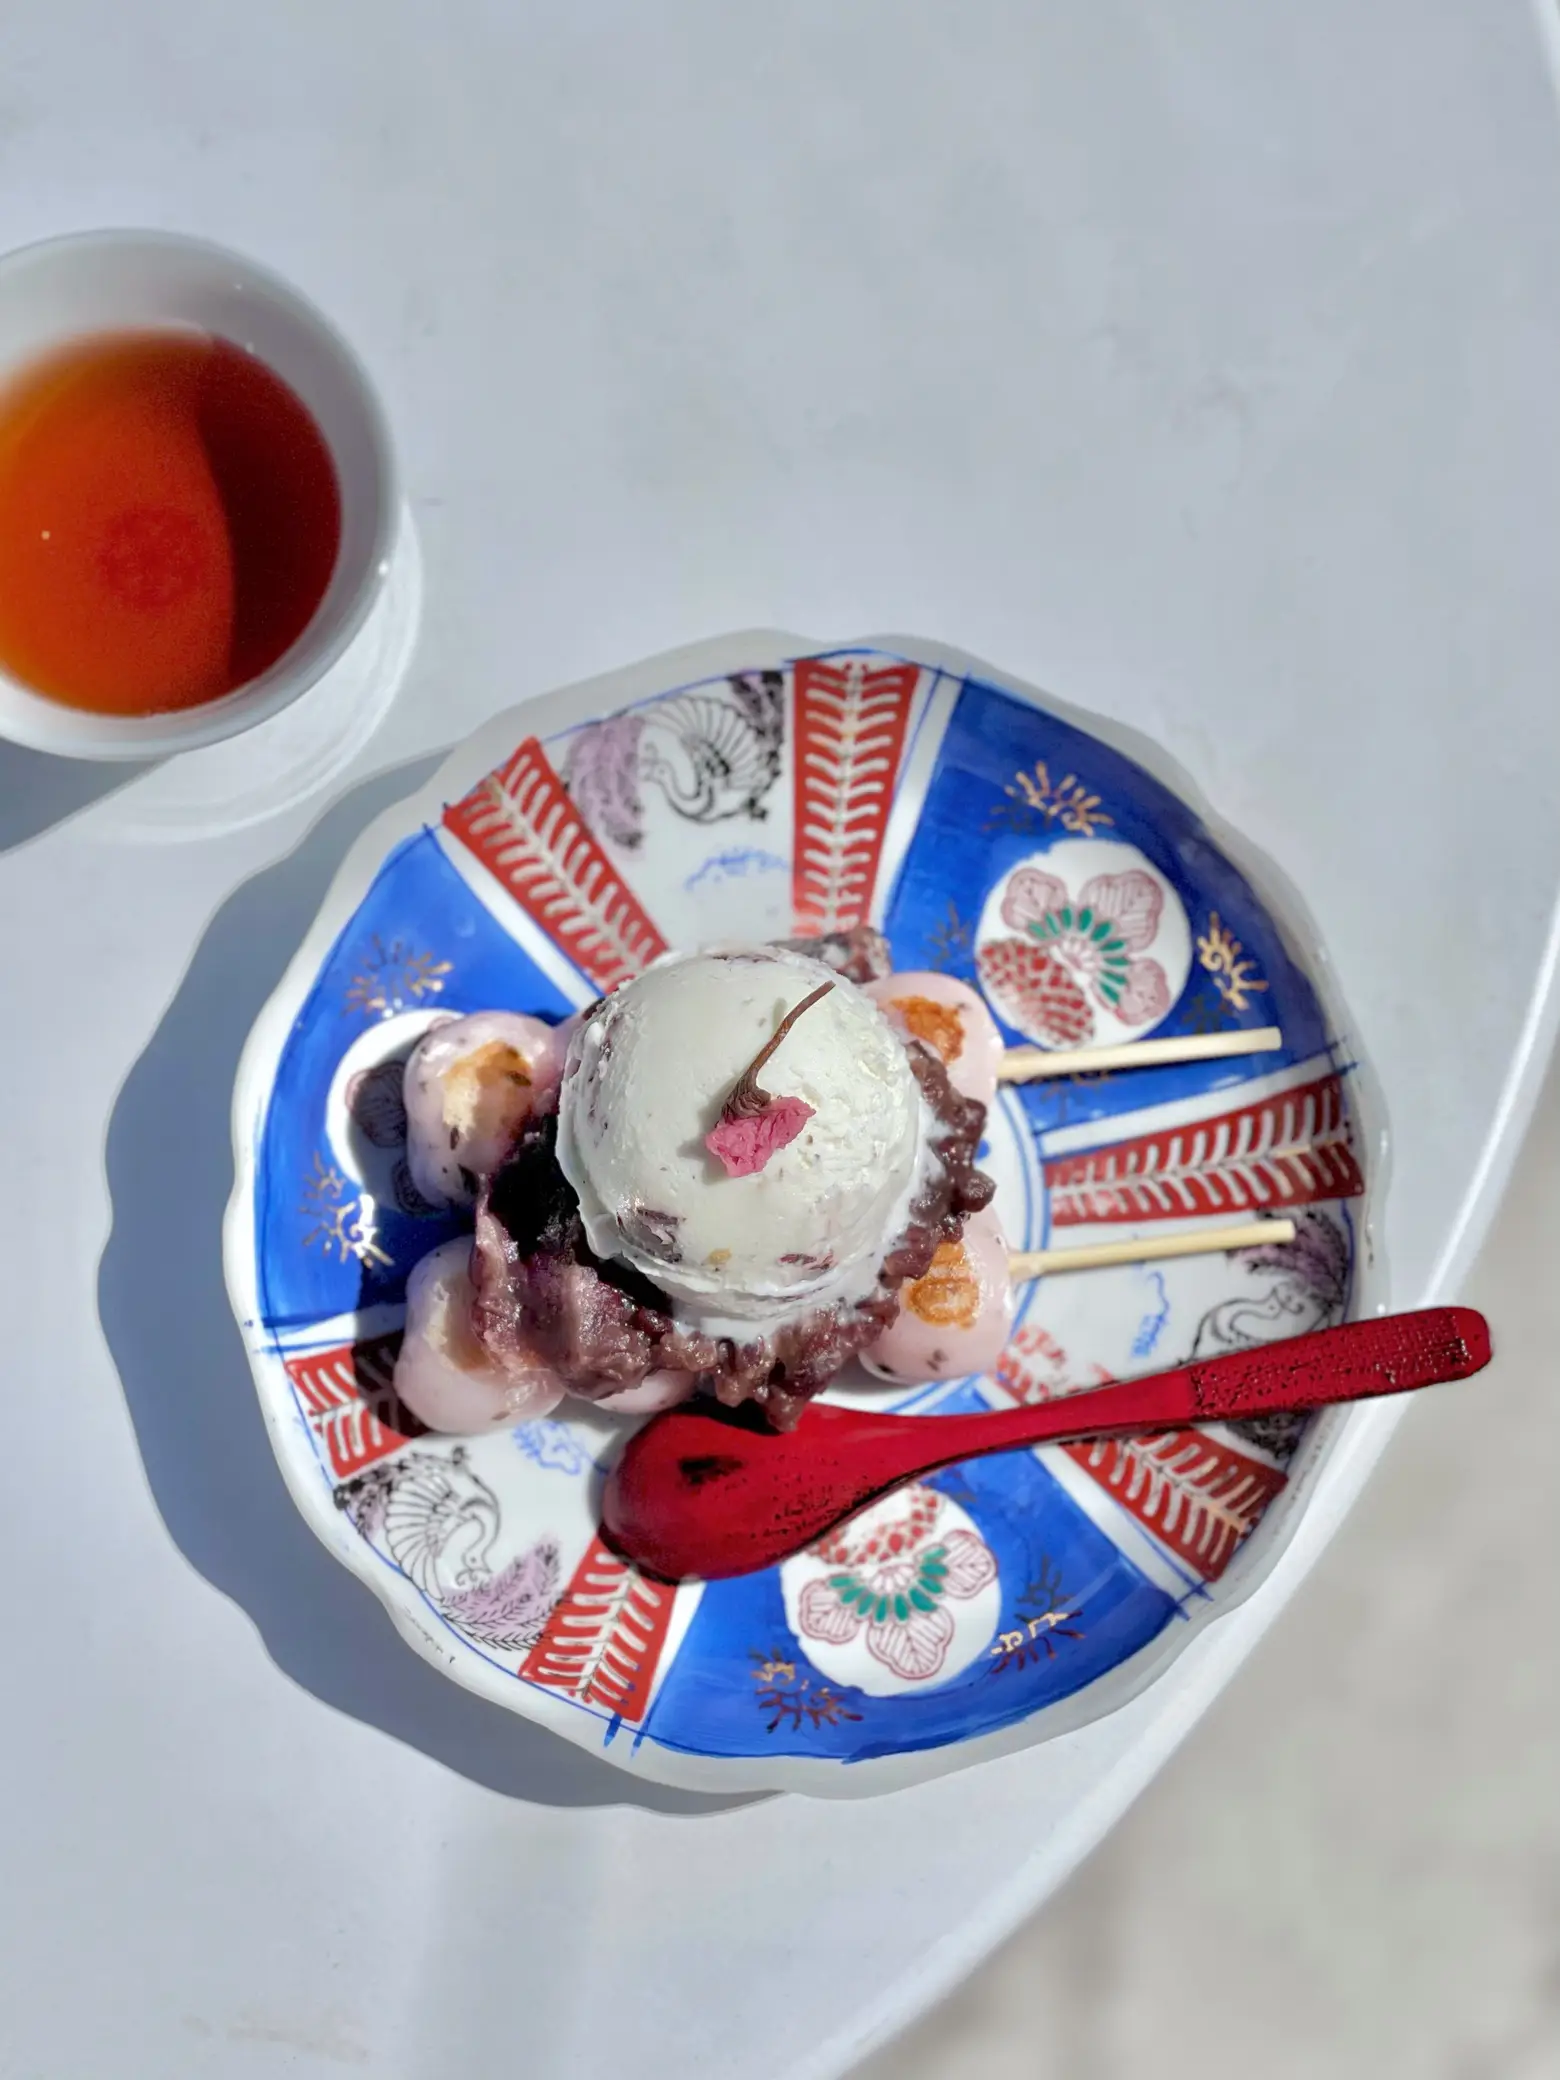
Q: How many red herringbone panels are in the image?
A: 6